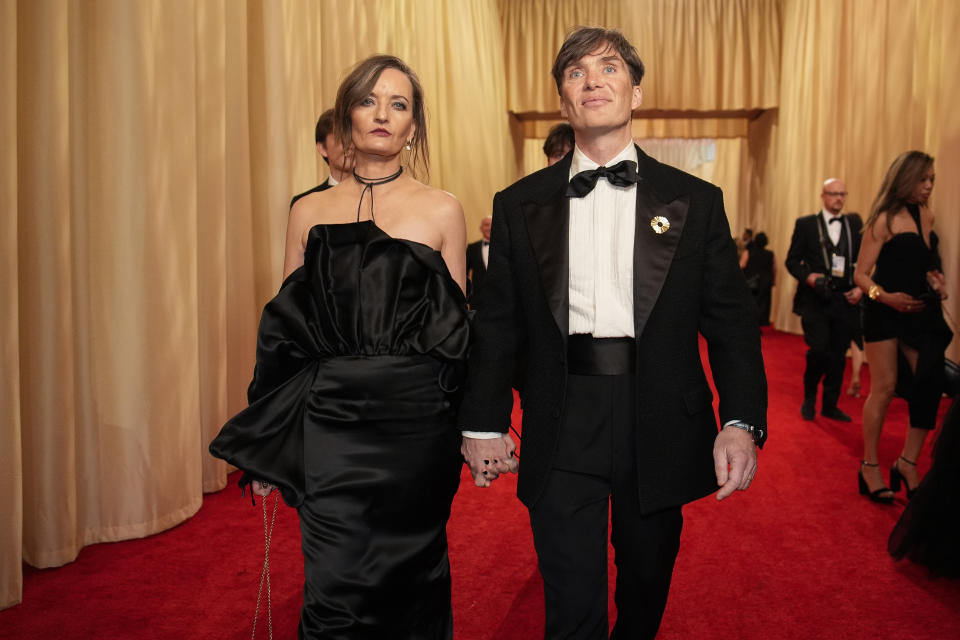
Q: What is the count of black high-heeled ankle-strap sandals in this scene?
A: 2